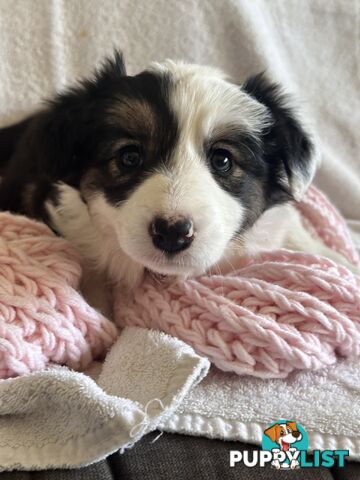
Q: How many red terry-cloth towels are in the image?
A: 0